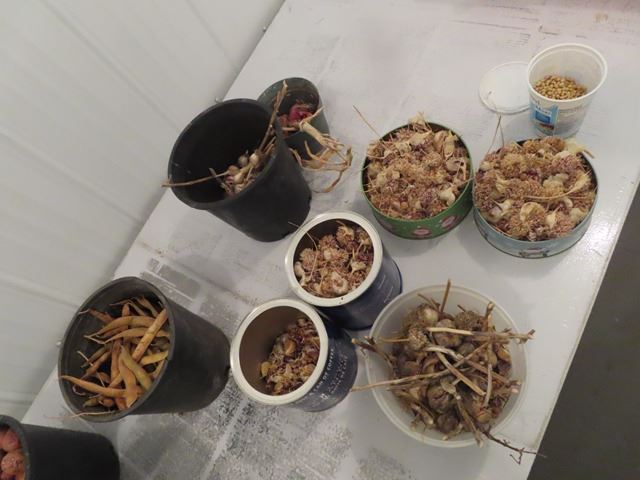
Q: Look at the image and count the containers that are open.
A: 10